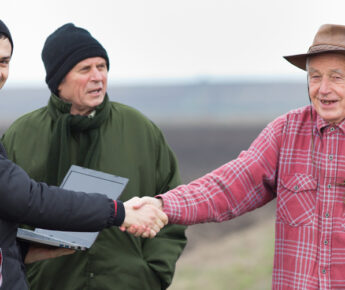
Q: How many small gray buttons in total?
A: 7